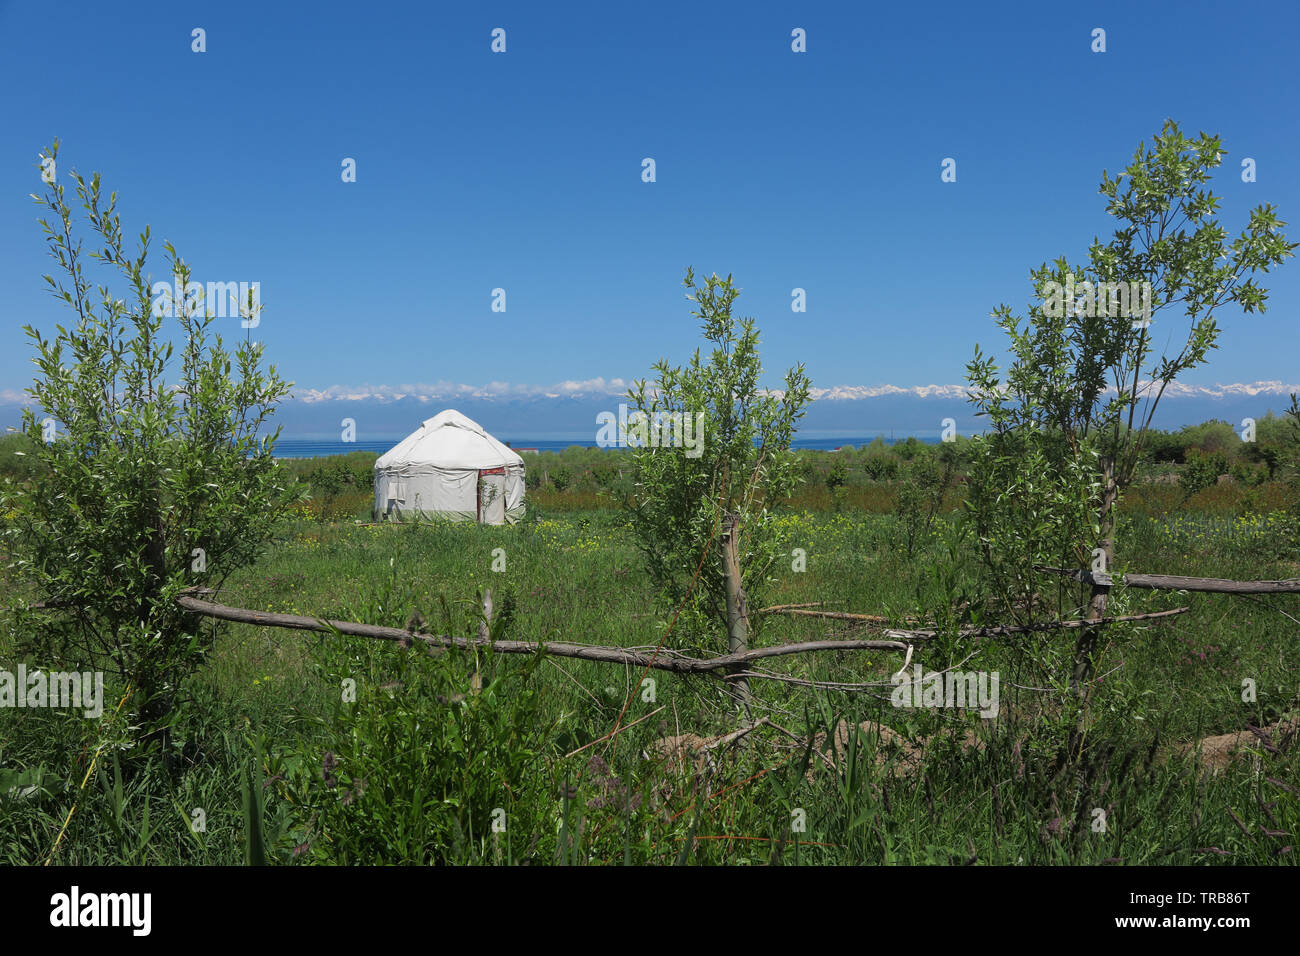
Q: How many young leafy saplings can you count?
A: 3